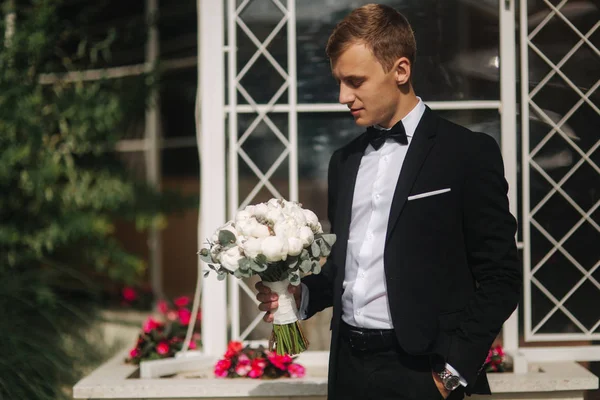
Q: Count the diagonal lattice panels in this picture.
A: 2